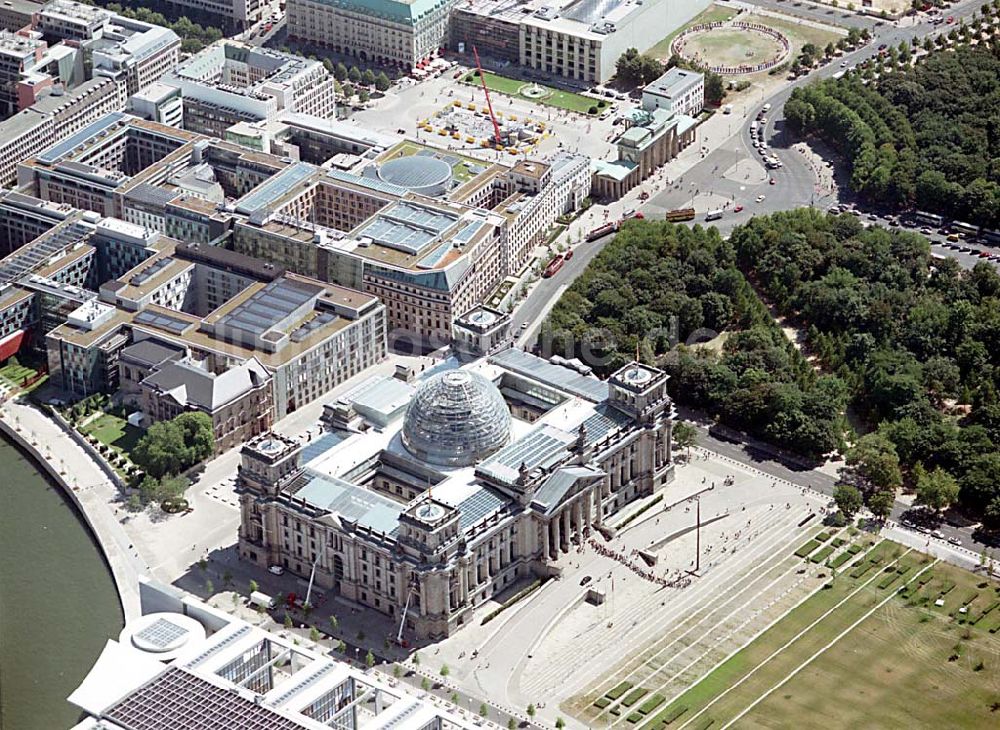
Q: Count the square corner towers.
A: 4